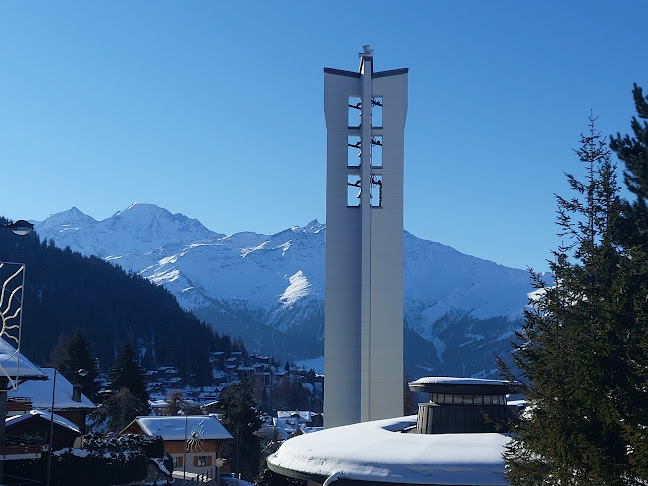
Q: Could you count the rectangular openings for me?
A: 6